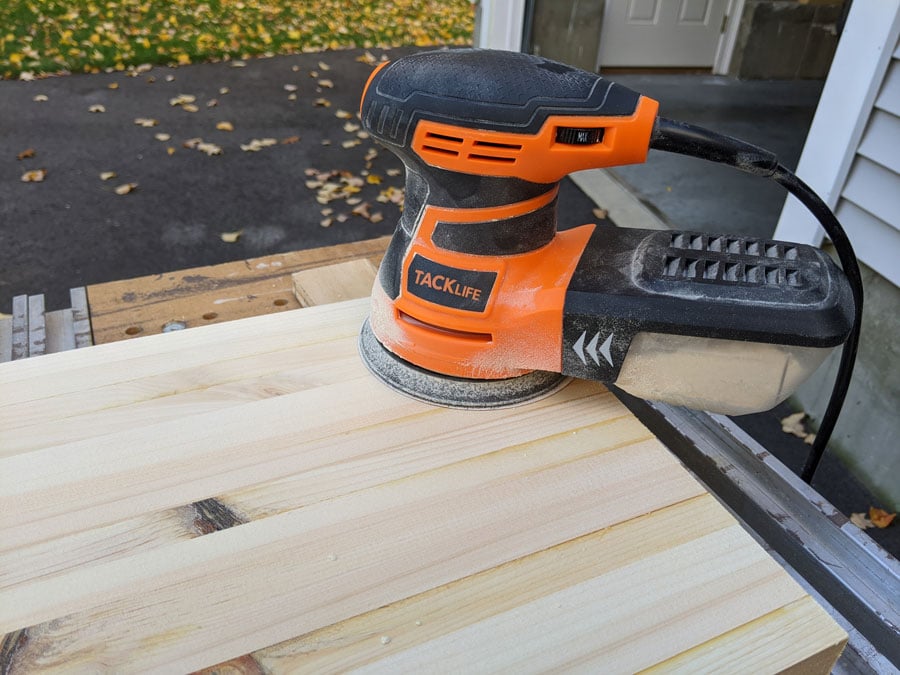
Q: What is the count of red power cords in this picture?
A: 0